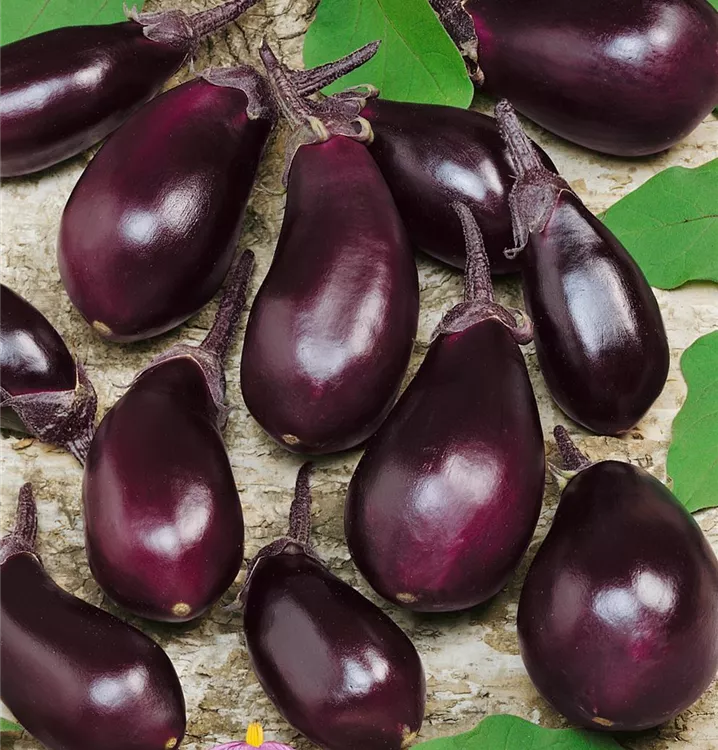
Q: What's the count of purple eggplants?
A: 12